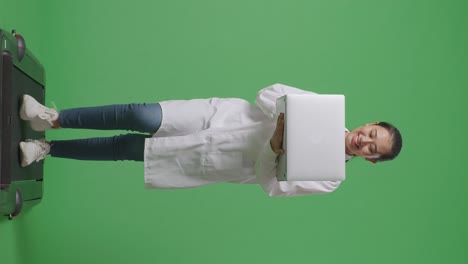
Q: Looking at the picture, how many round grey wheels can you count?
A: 2